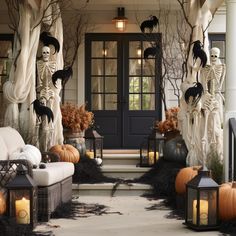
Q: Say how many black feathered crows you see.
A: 7